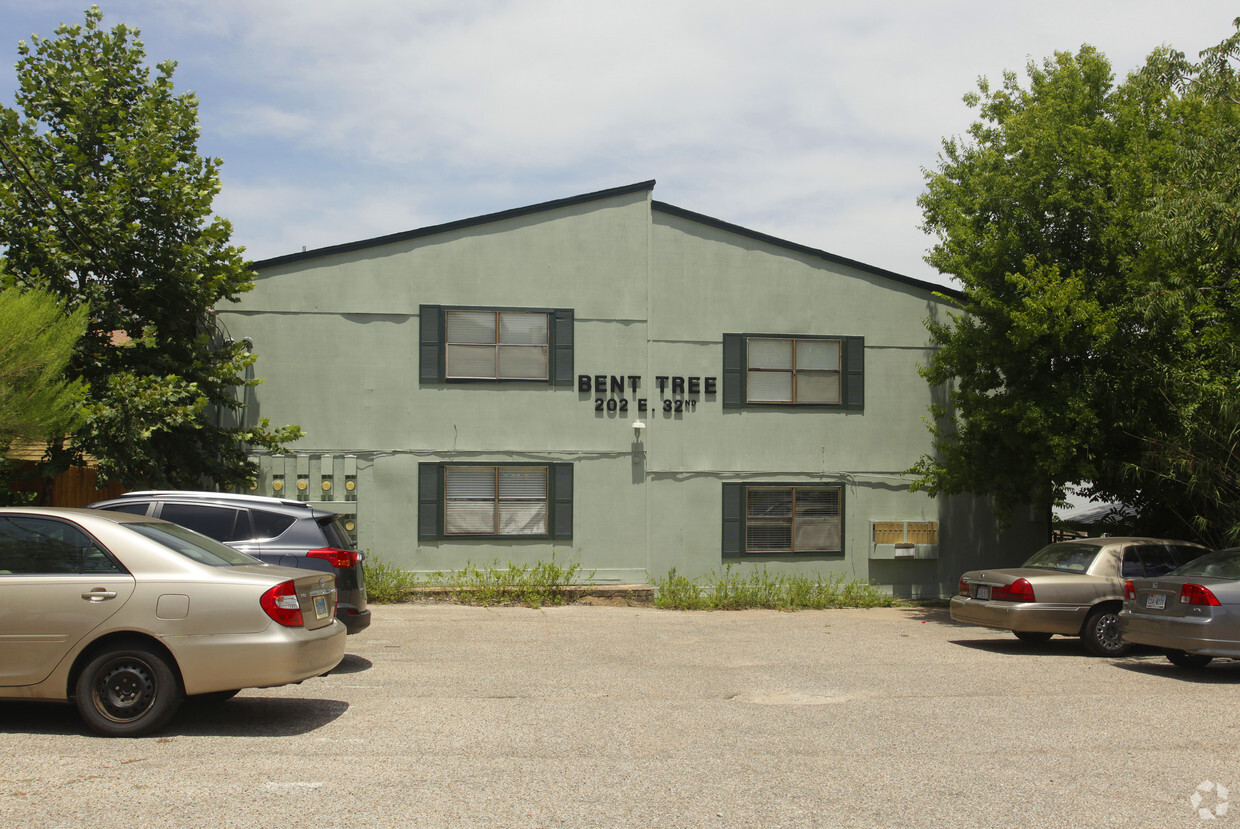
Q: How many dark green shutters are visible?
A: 7